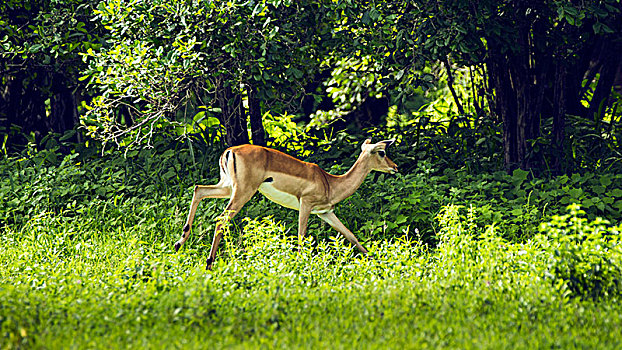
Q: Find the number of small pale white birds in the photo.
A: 0